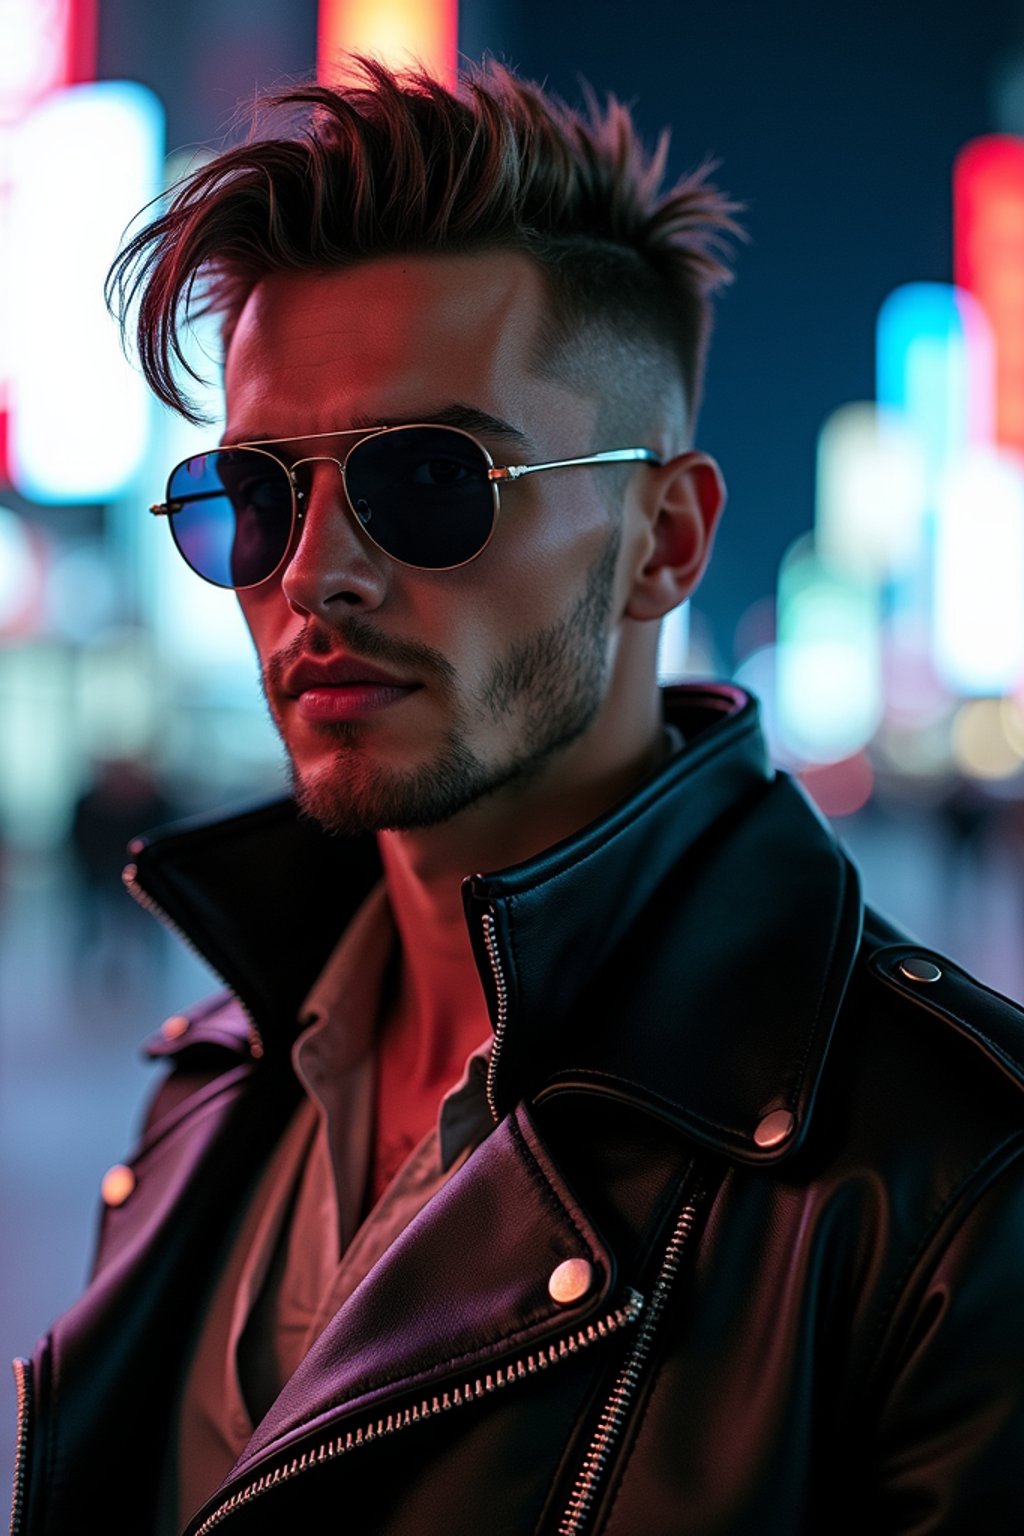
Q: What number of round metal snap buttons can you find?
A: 5